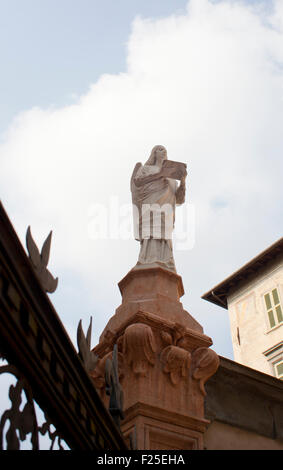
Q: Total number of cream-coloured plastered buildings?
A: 1